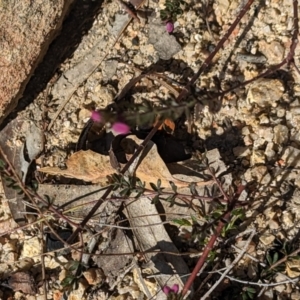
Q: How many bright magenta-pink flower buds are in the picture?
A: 5